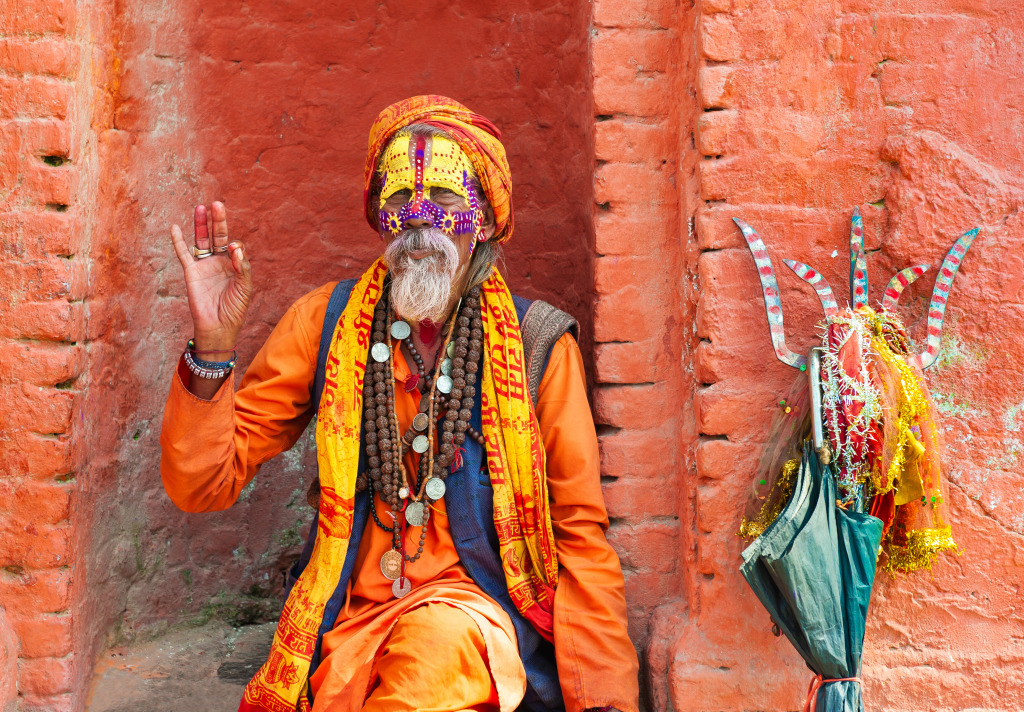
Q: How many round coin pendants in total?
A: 12